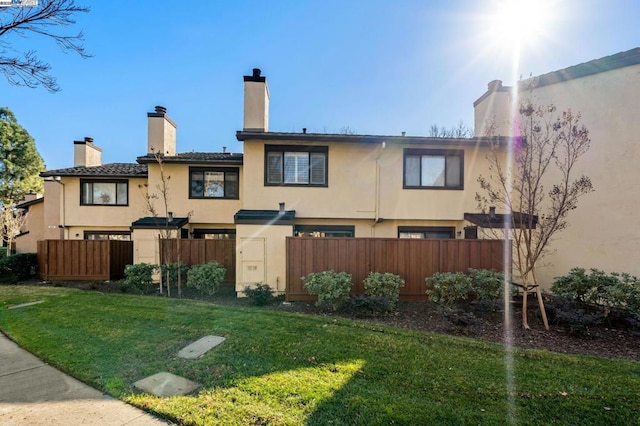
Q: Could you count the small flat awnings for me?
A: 3